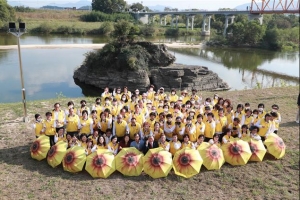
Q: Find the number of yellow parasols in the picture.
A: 11